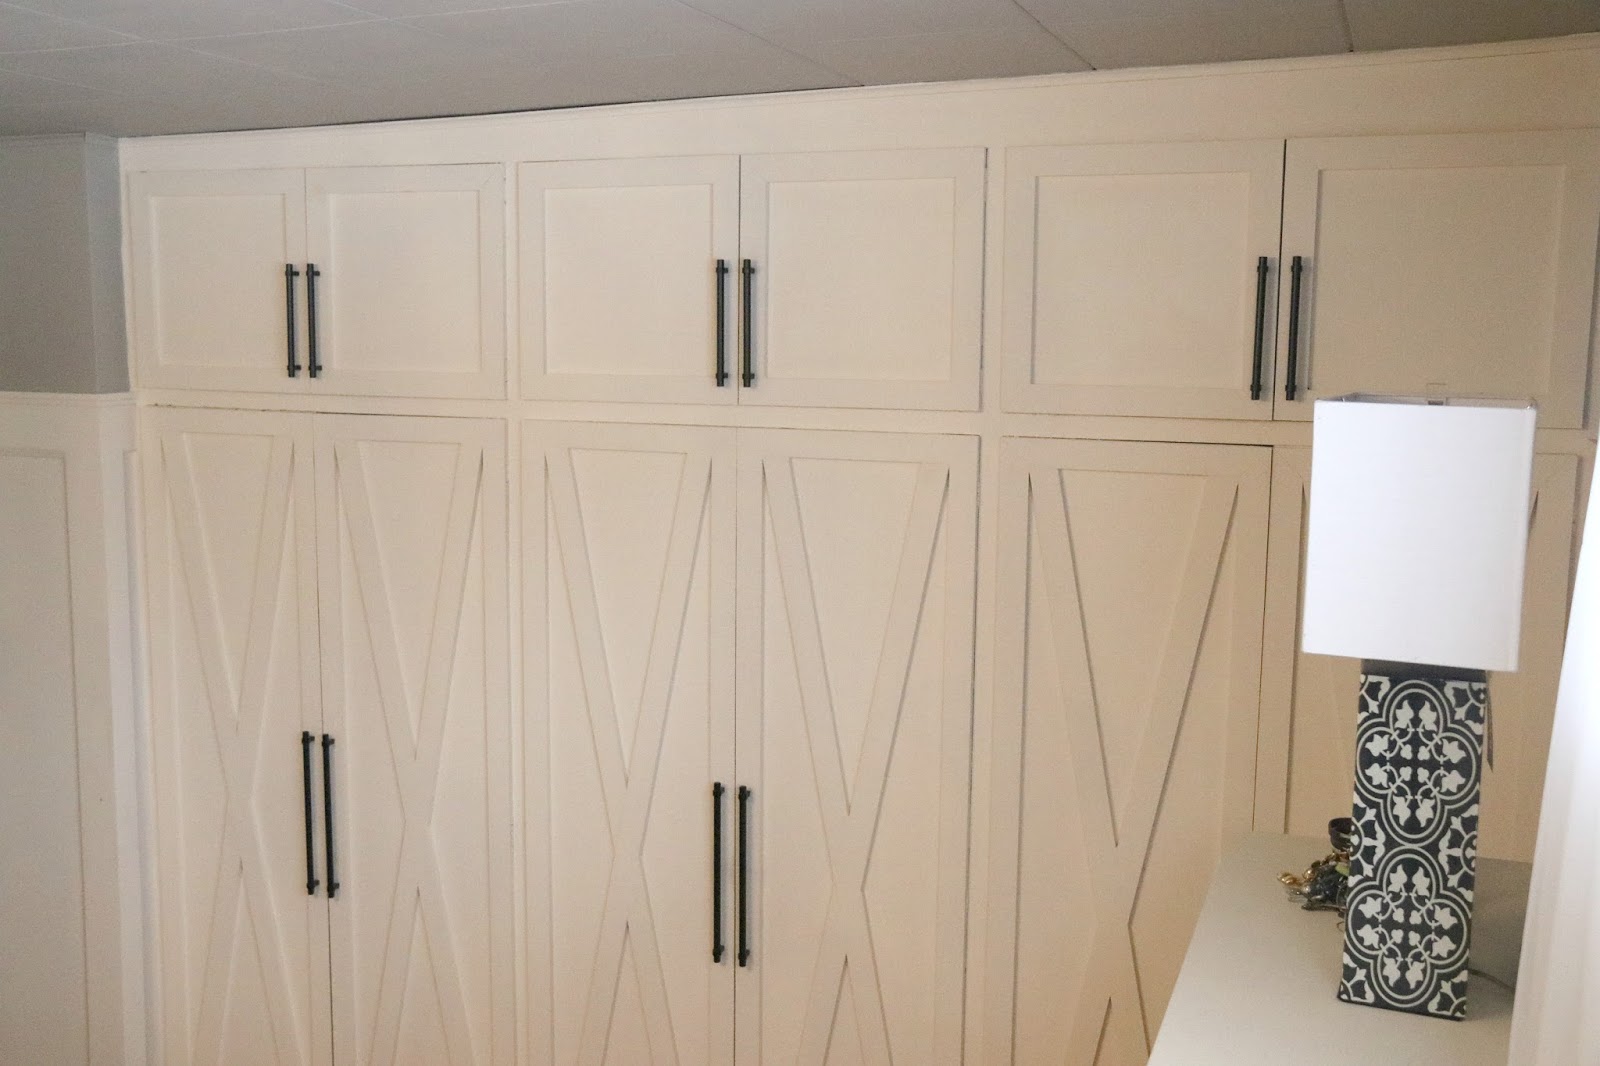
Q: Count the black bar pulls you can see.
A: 10